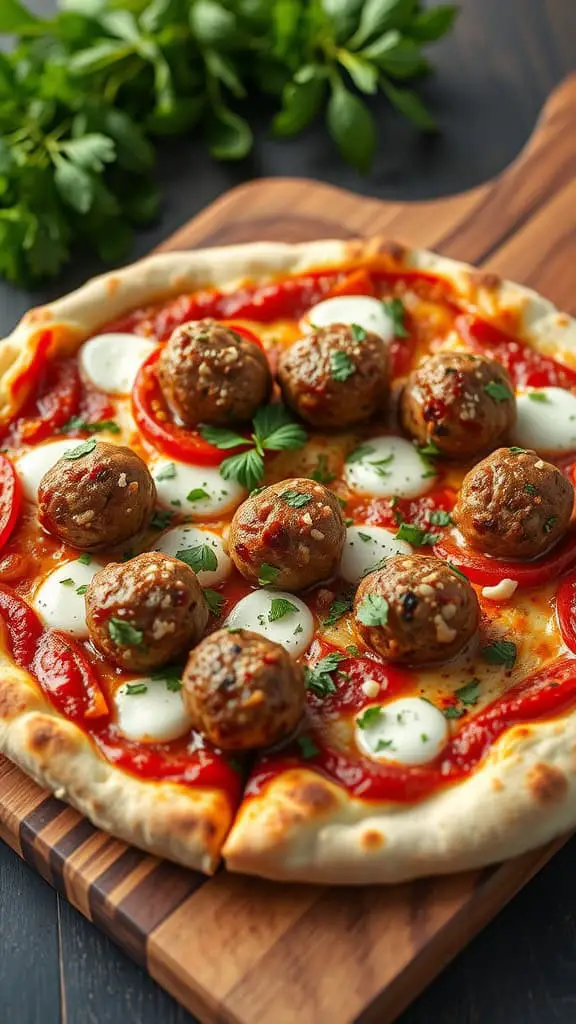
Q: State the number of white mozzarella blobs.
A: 12